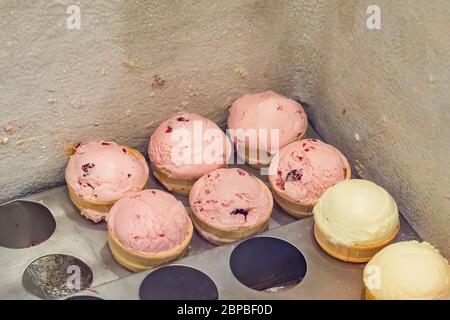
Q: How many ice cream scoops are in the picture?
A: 8